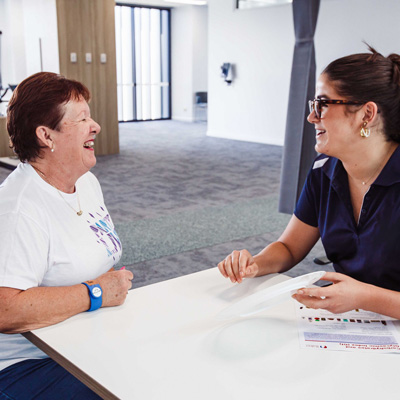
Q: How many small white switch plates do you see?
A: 3